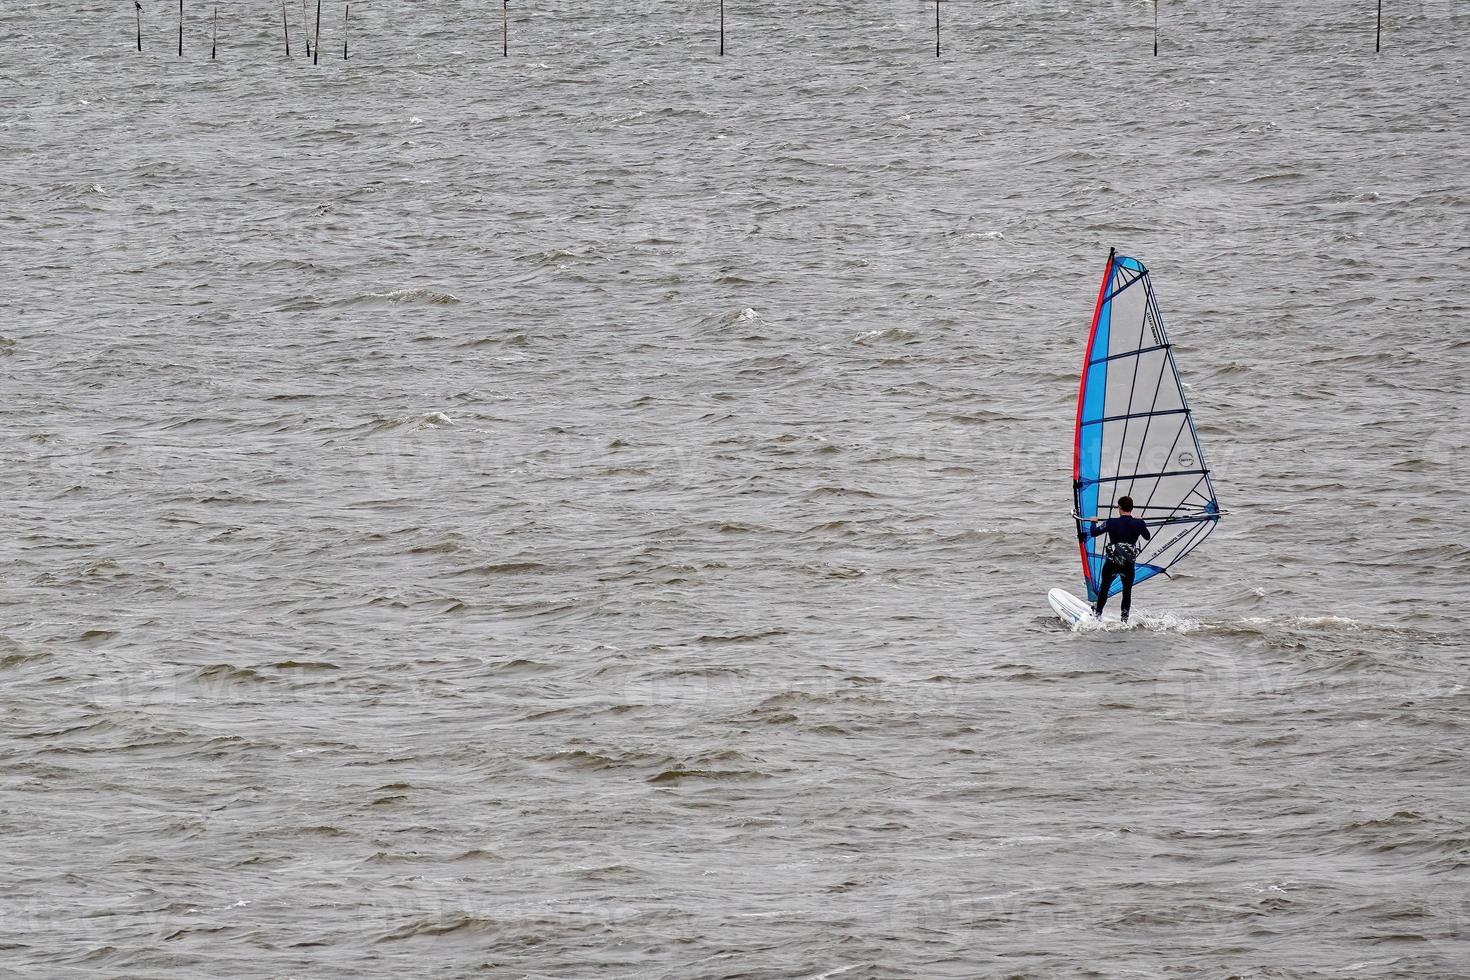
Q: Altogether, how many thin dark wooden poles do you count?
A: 12